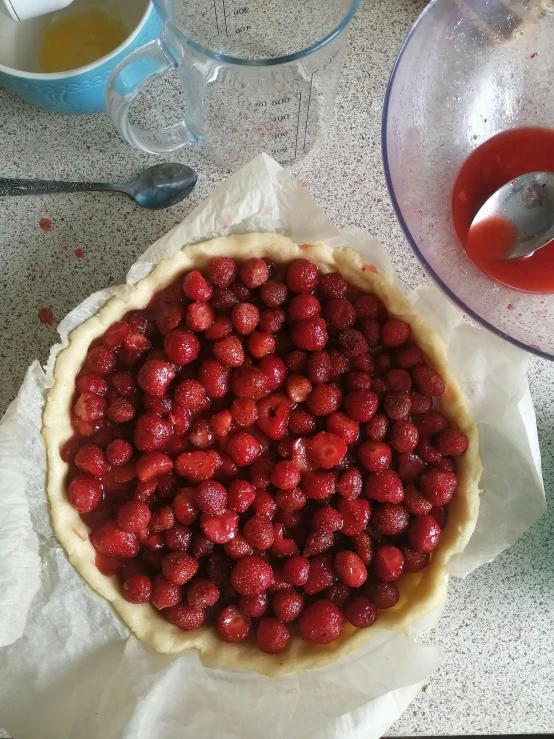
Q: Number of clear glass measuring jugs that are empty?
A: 1